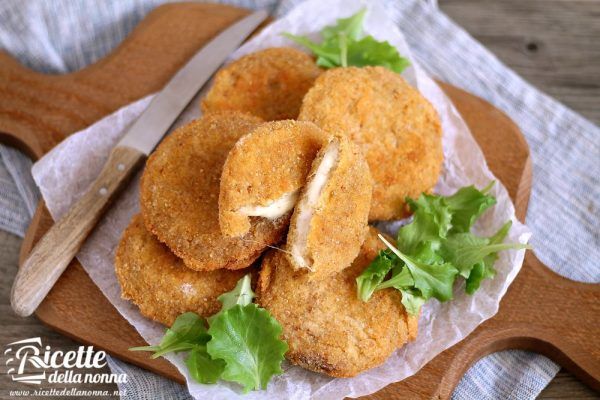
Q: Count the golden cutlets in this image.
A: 6